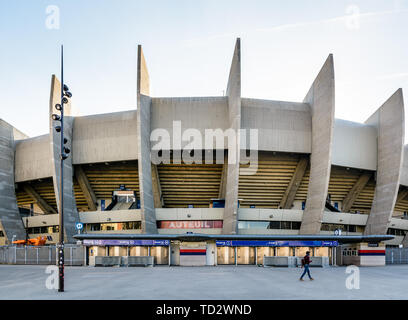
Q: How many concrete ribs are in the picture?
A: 6